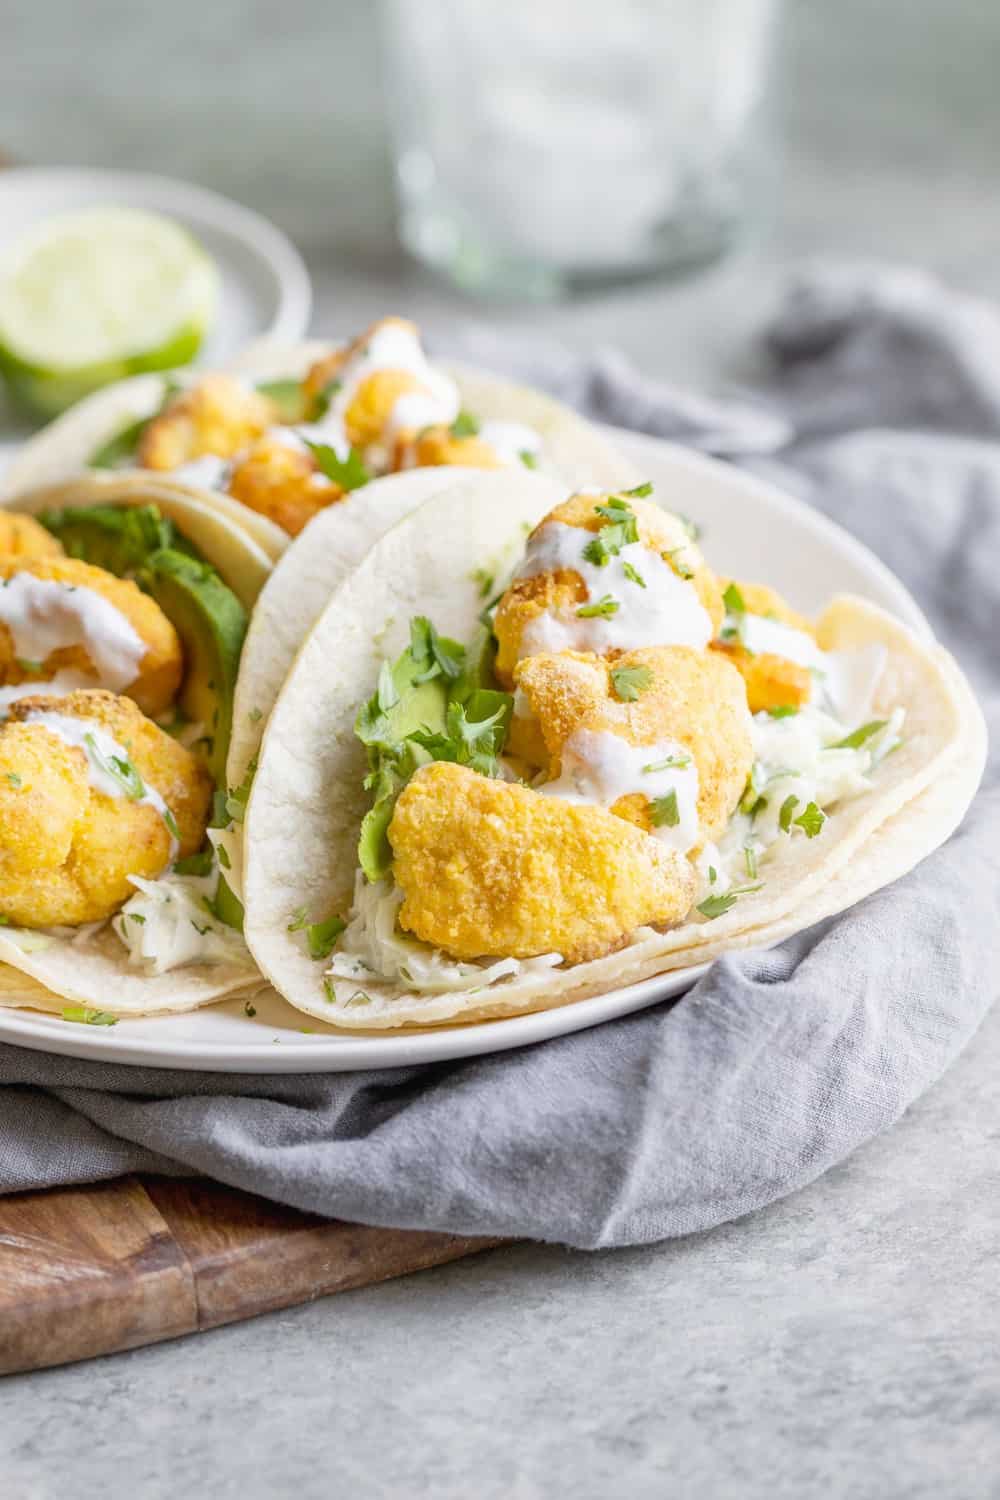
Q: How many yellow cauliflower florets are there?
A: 11